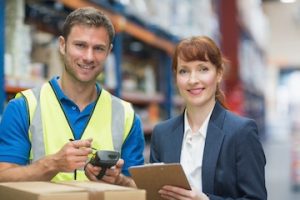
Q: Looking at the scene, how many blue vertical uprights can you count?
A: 3